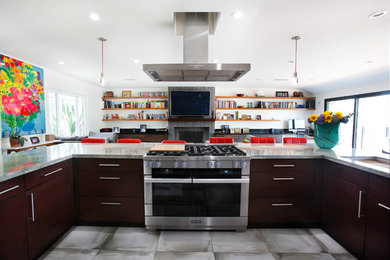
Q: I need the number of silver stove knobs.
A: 8